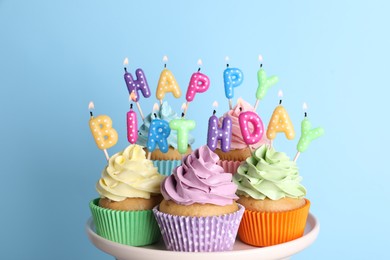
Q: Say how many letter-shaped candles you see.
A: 13